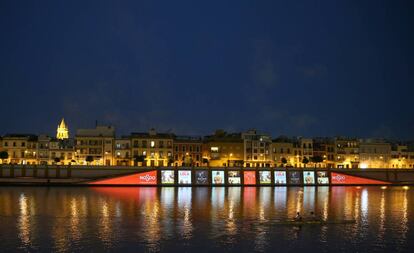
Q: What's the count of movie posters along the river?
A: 11